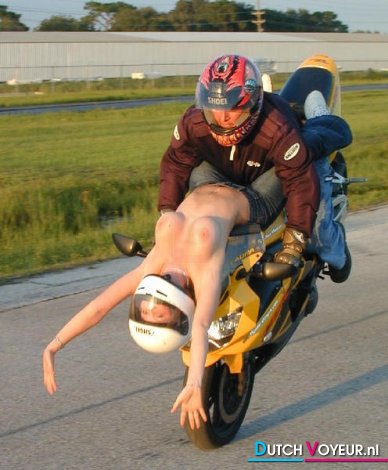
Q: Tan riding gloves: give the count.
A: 1